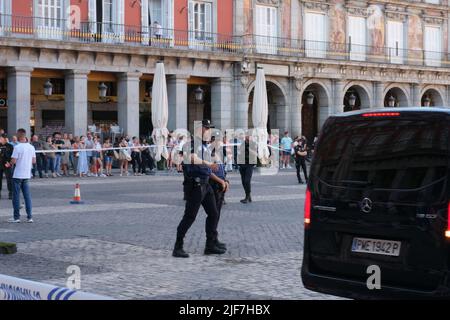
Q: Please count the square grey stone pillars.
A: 5